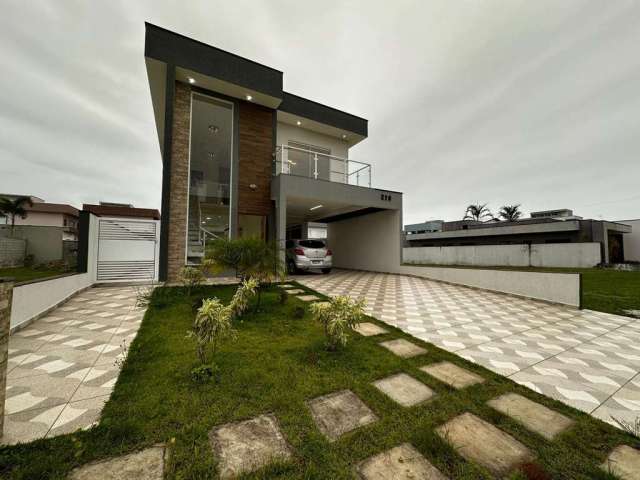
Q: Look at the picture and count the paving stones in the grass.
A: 15